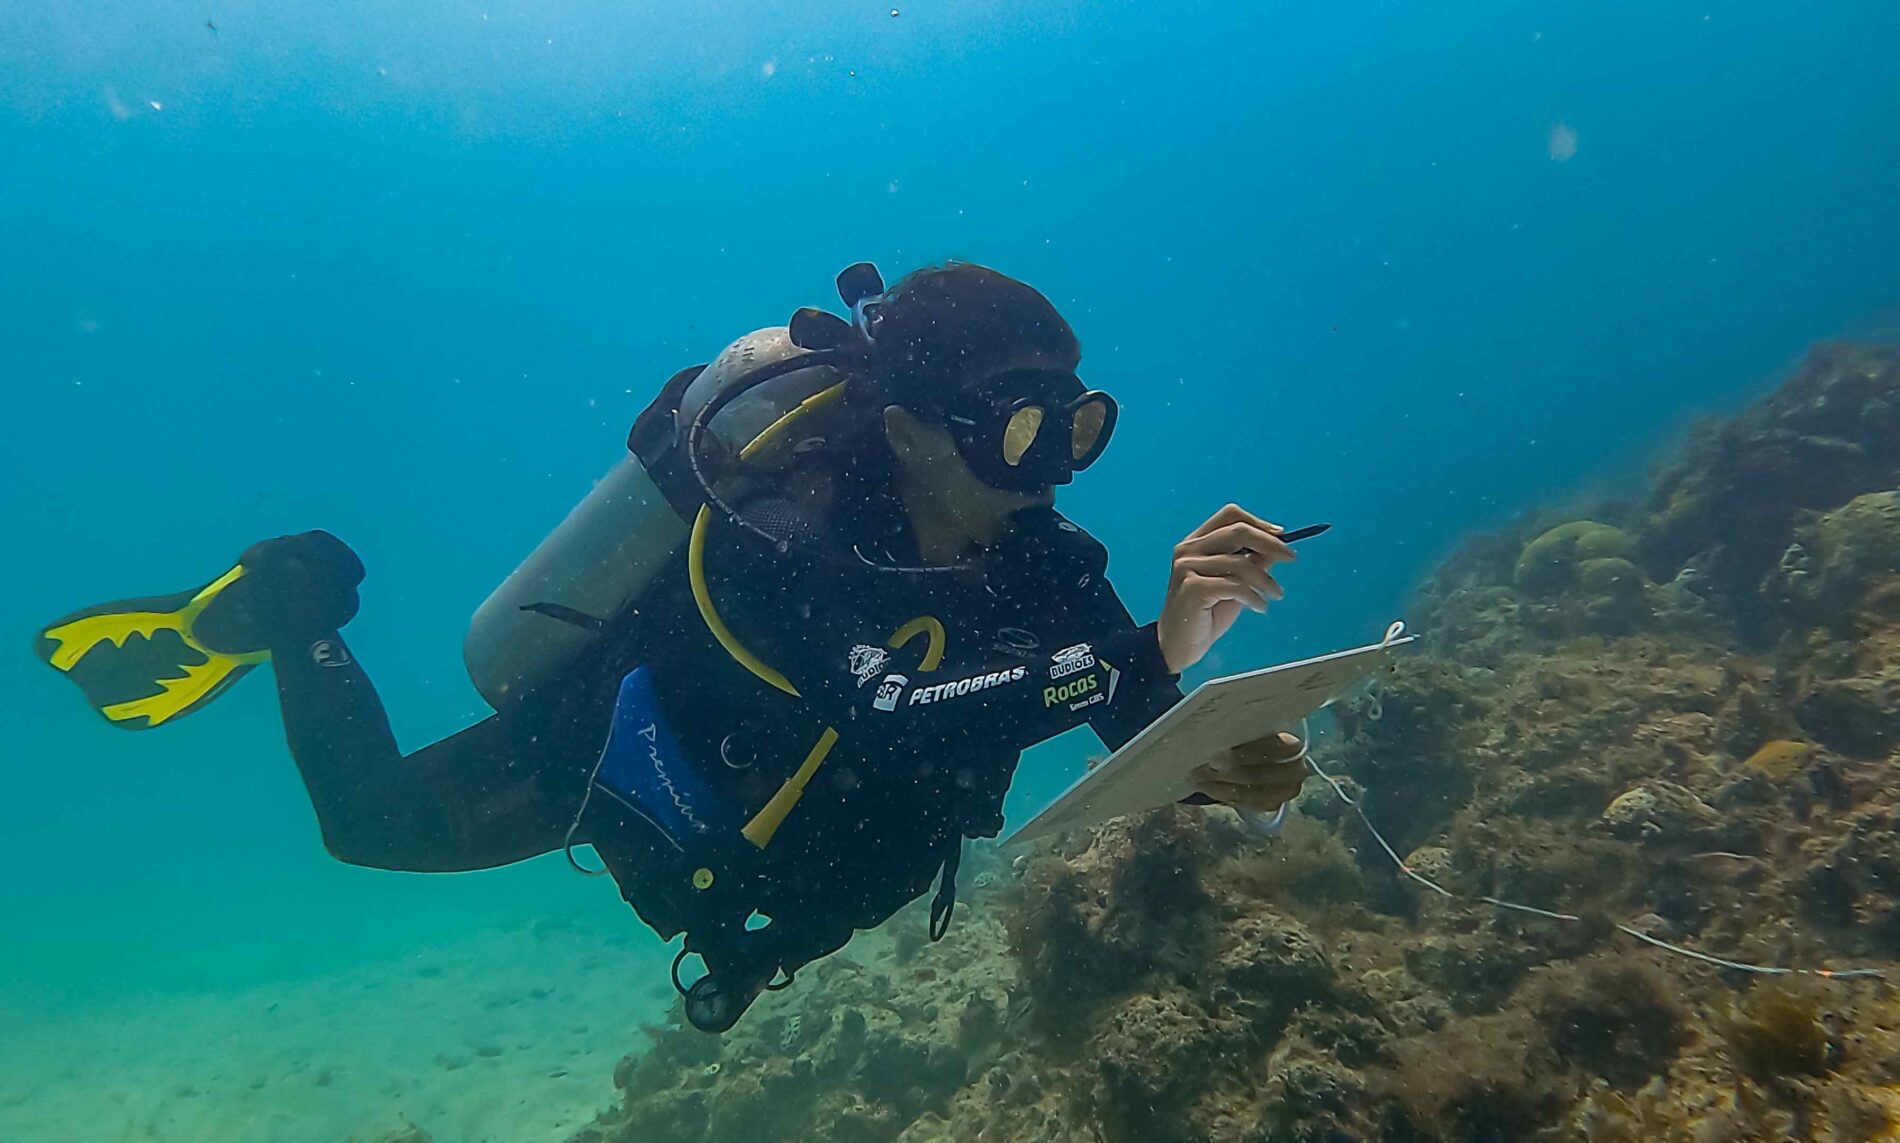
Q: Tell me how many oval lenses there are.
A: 2